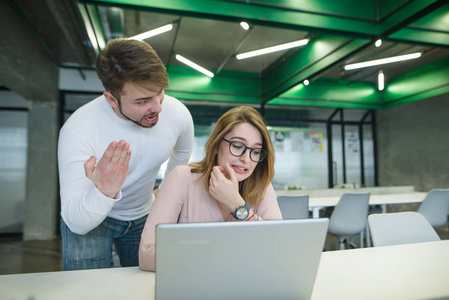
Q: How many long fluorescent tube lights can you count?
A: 4